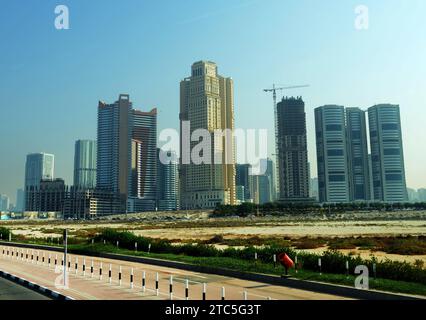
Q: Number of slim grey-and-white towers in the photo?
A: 3